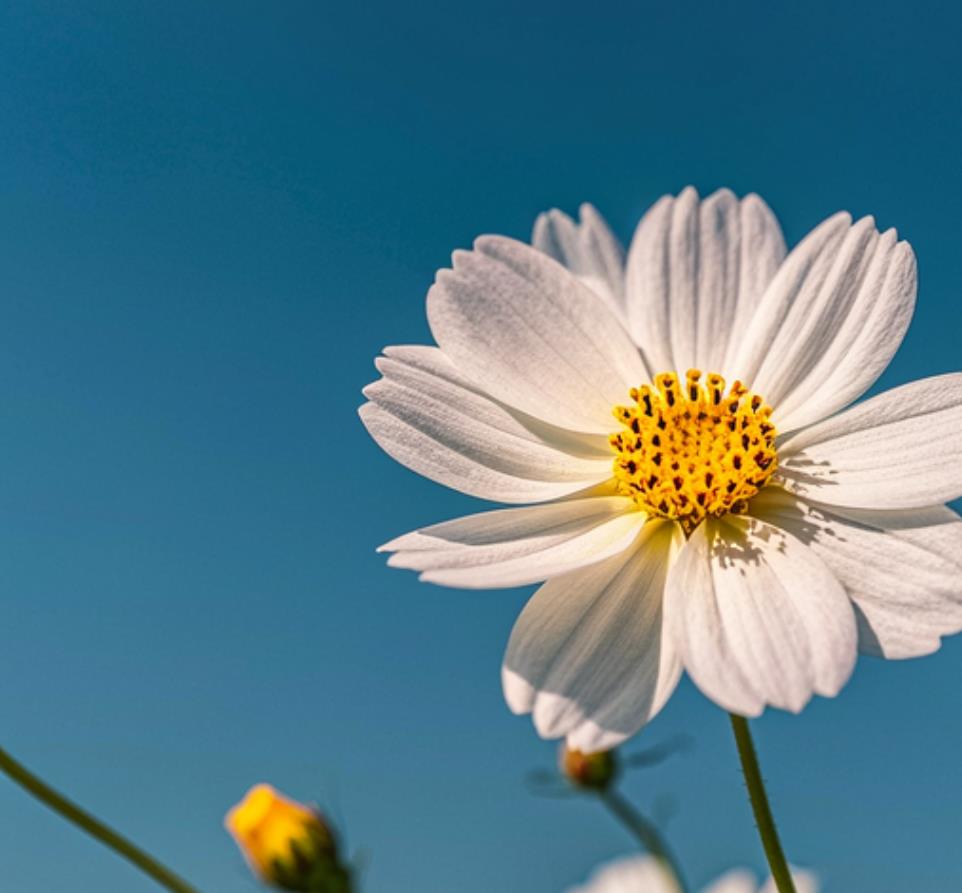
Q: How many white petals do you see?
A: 10